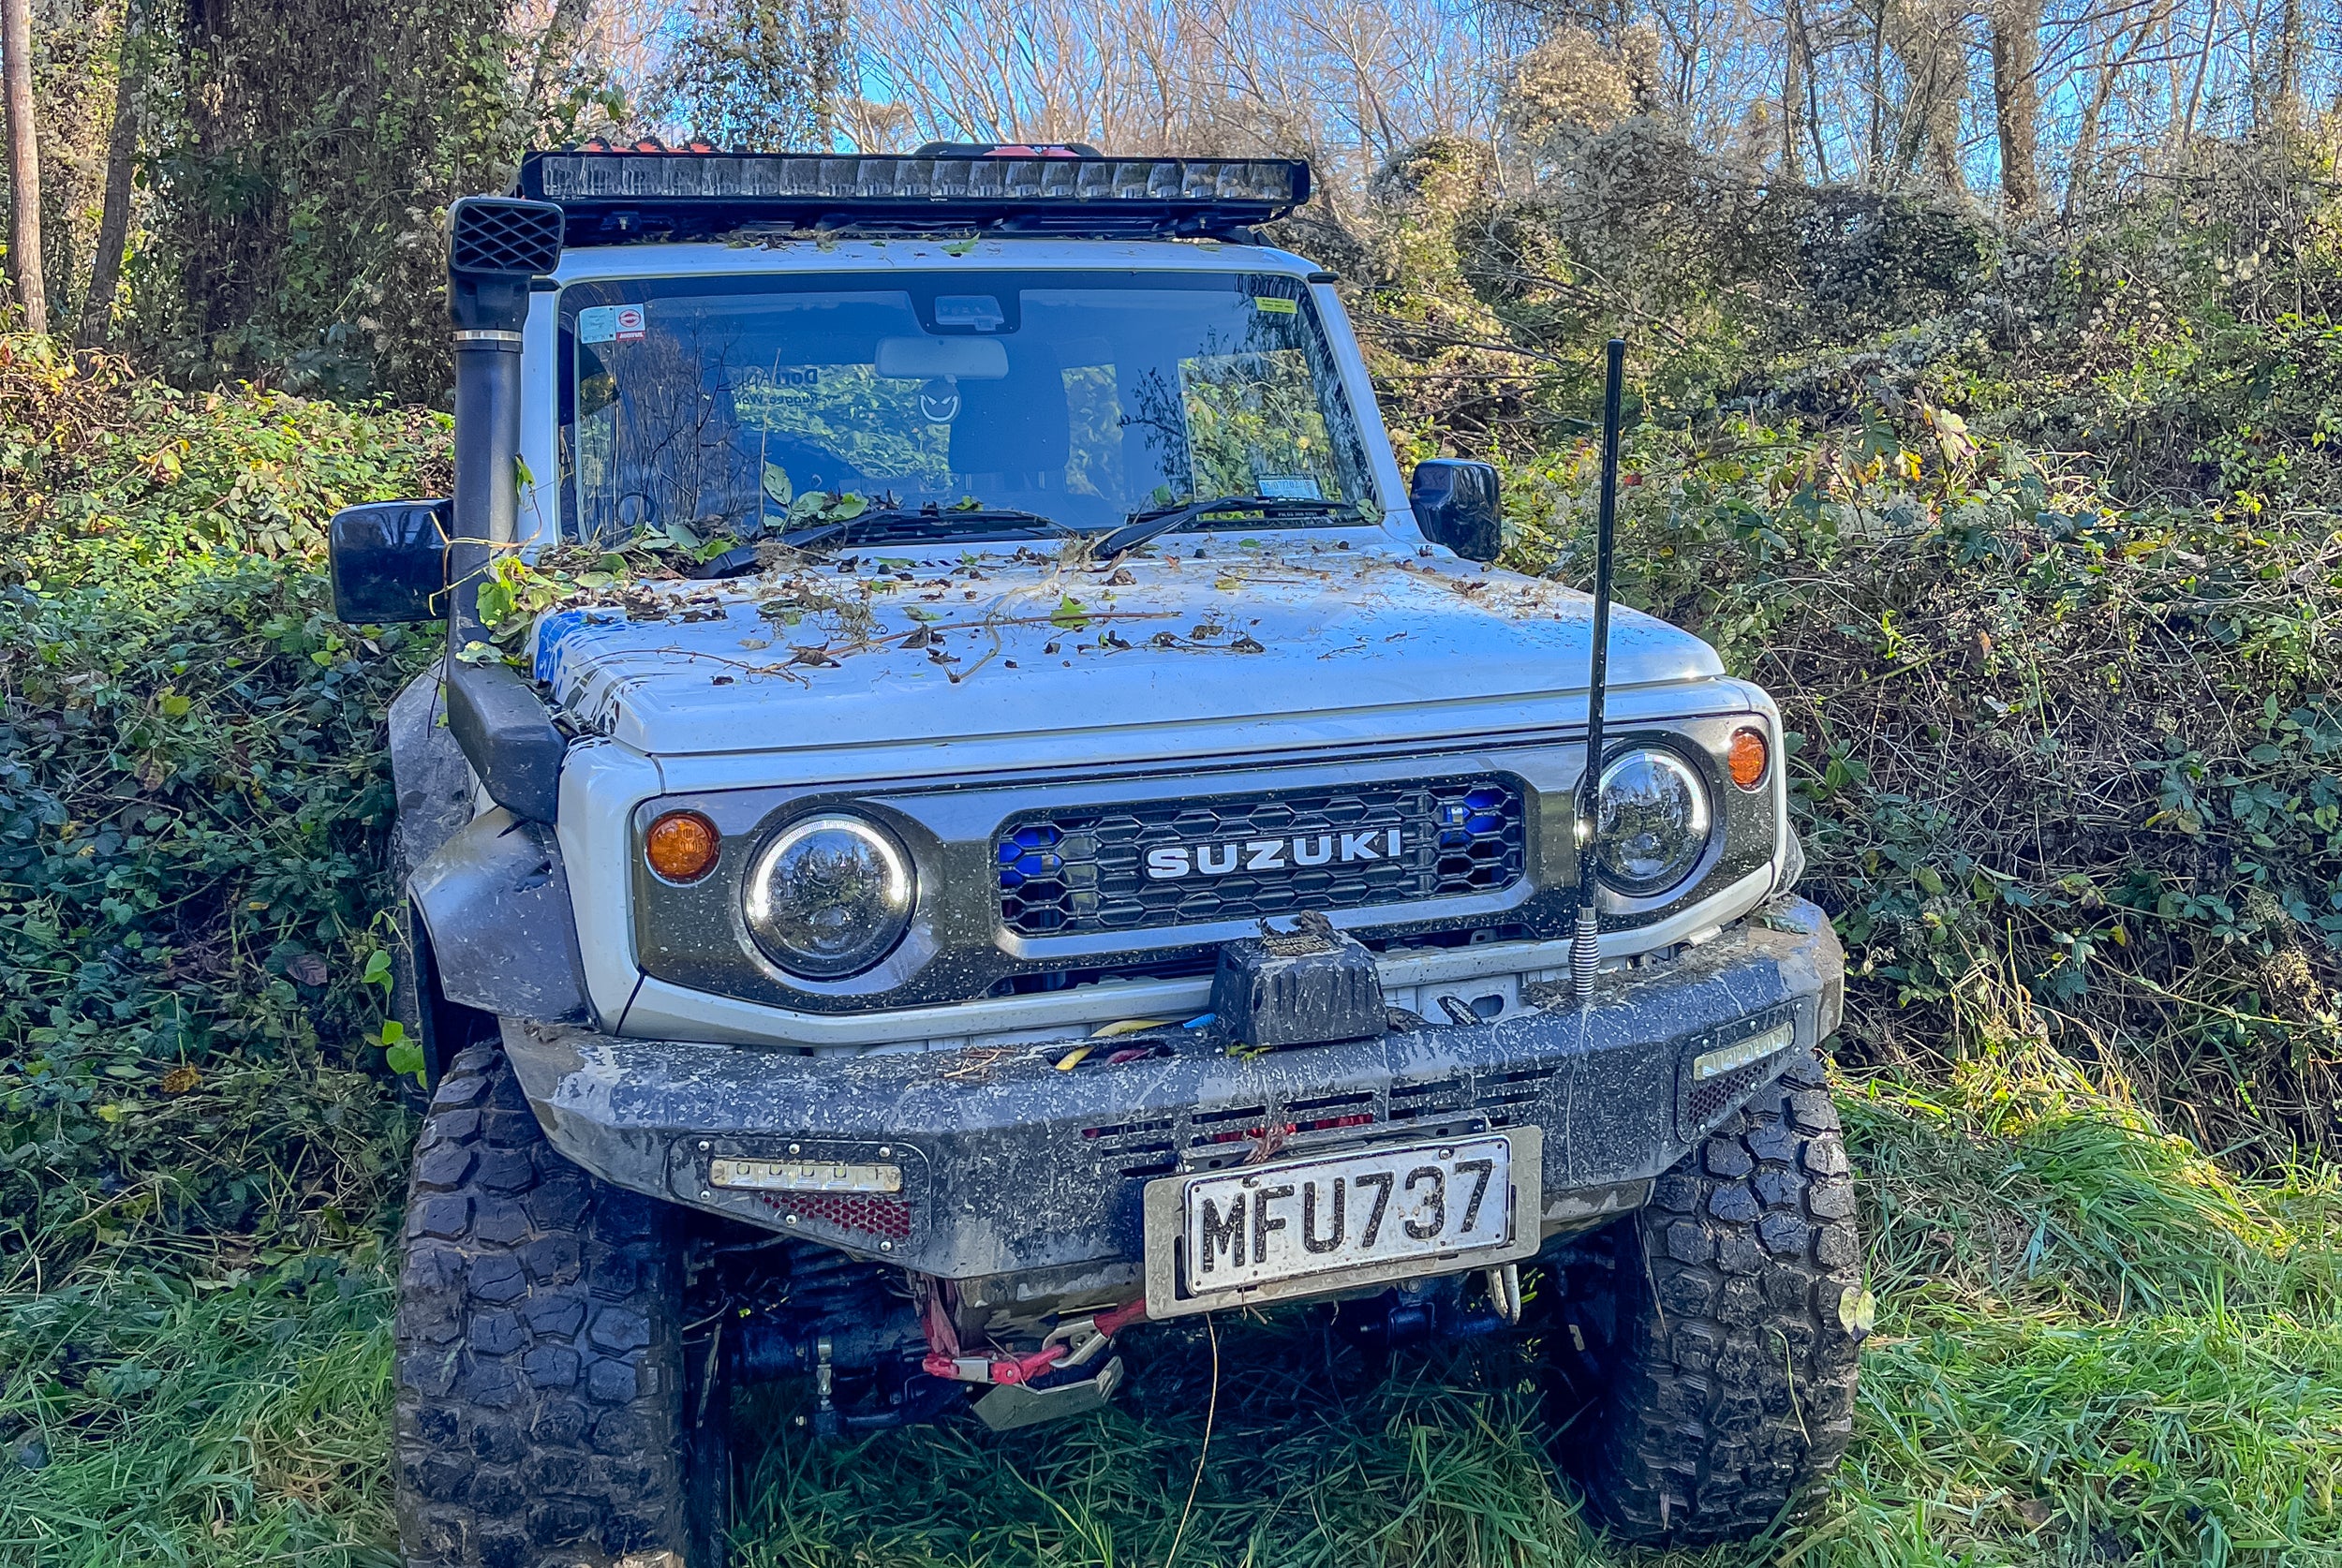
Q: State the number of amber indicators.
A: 2